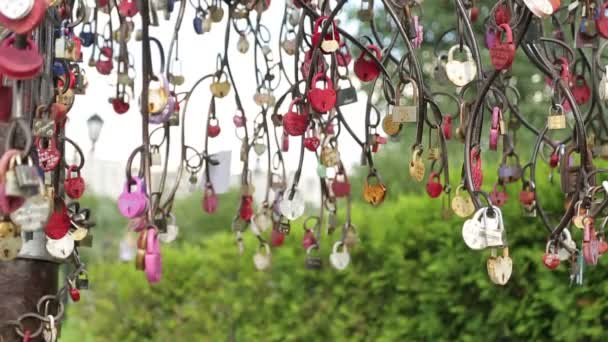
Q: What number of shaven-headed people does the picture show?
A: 0